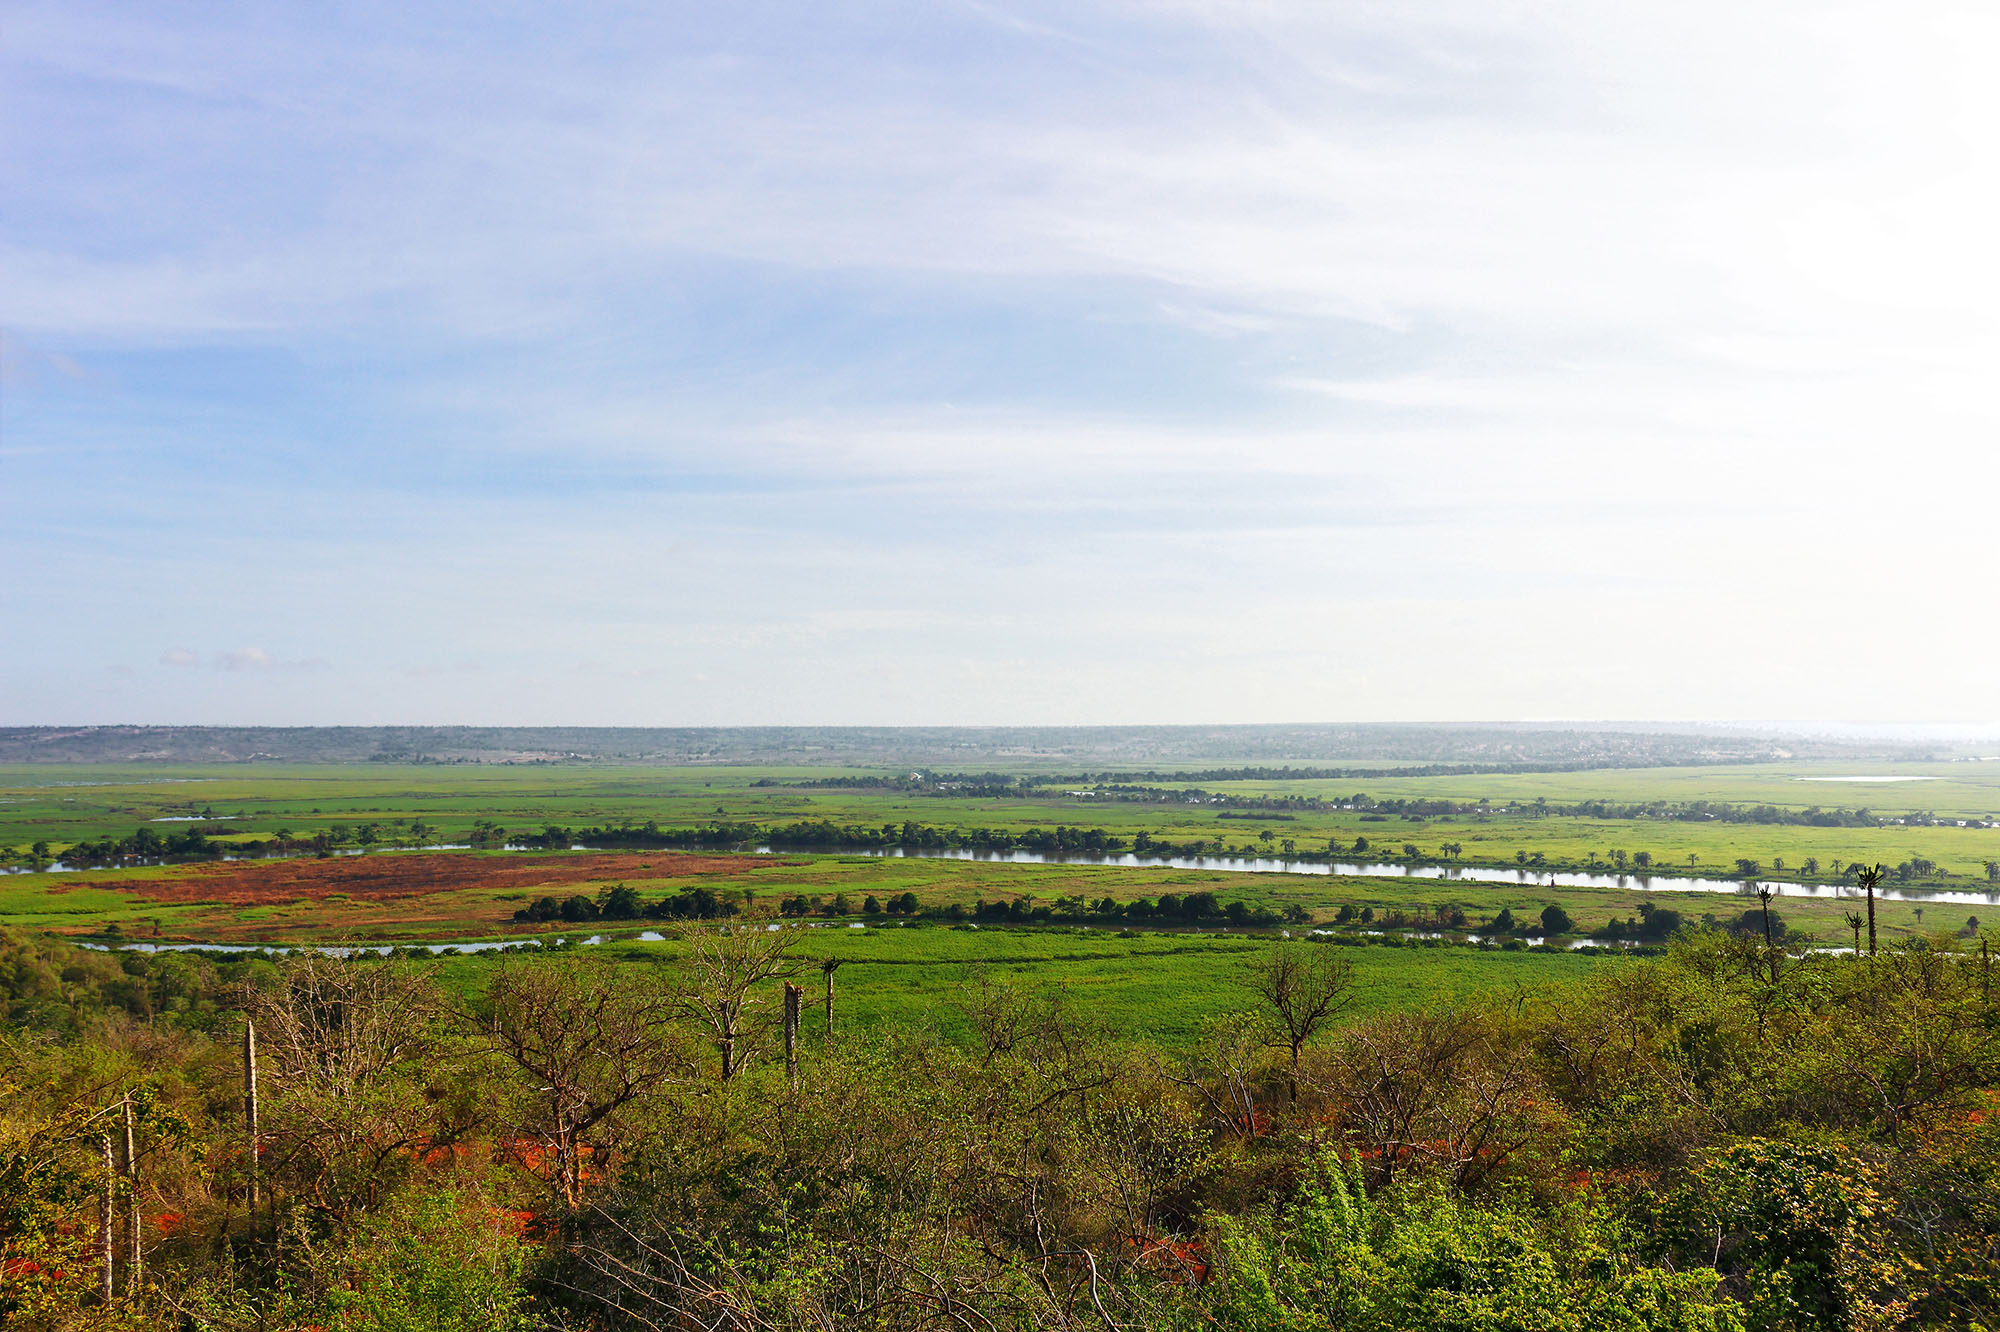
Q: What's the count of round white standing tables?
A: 0